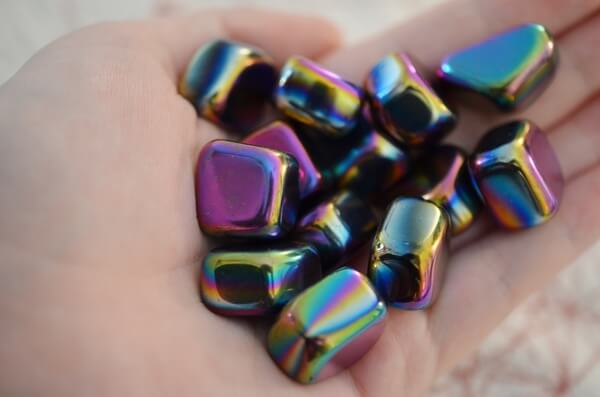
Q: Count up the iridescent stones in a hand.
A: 13